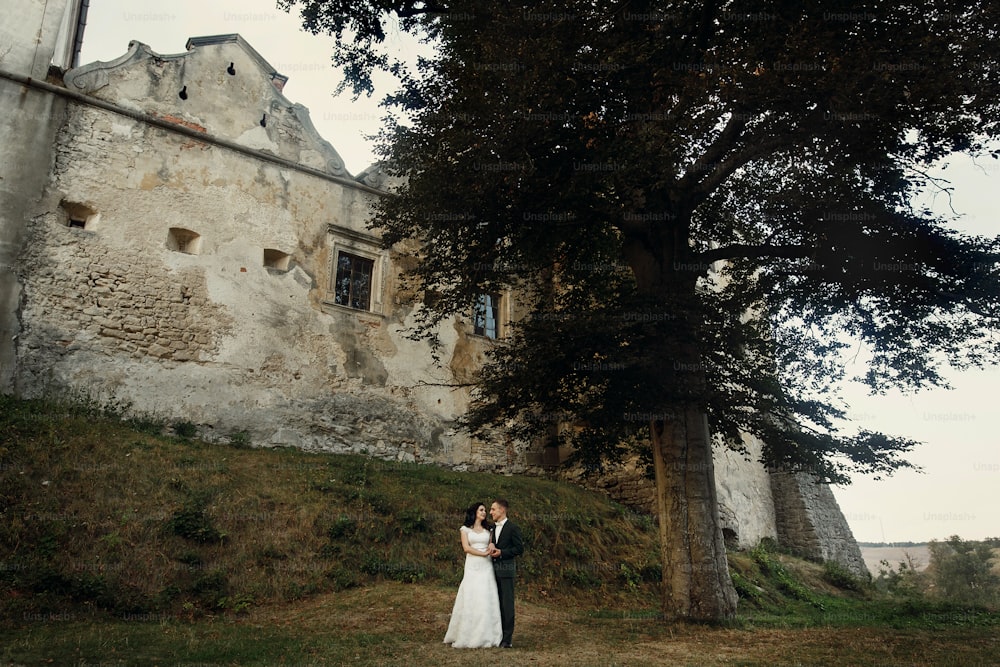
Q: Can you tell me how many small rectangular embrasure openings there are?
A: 3